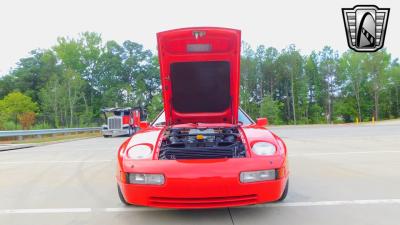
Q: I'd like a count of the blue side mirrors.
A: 0